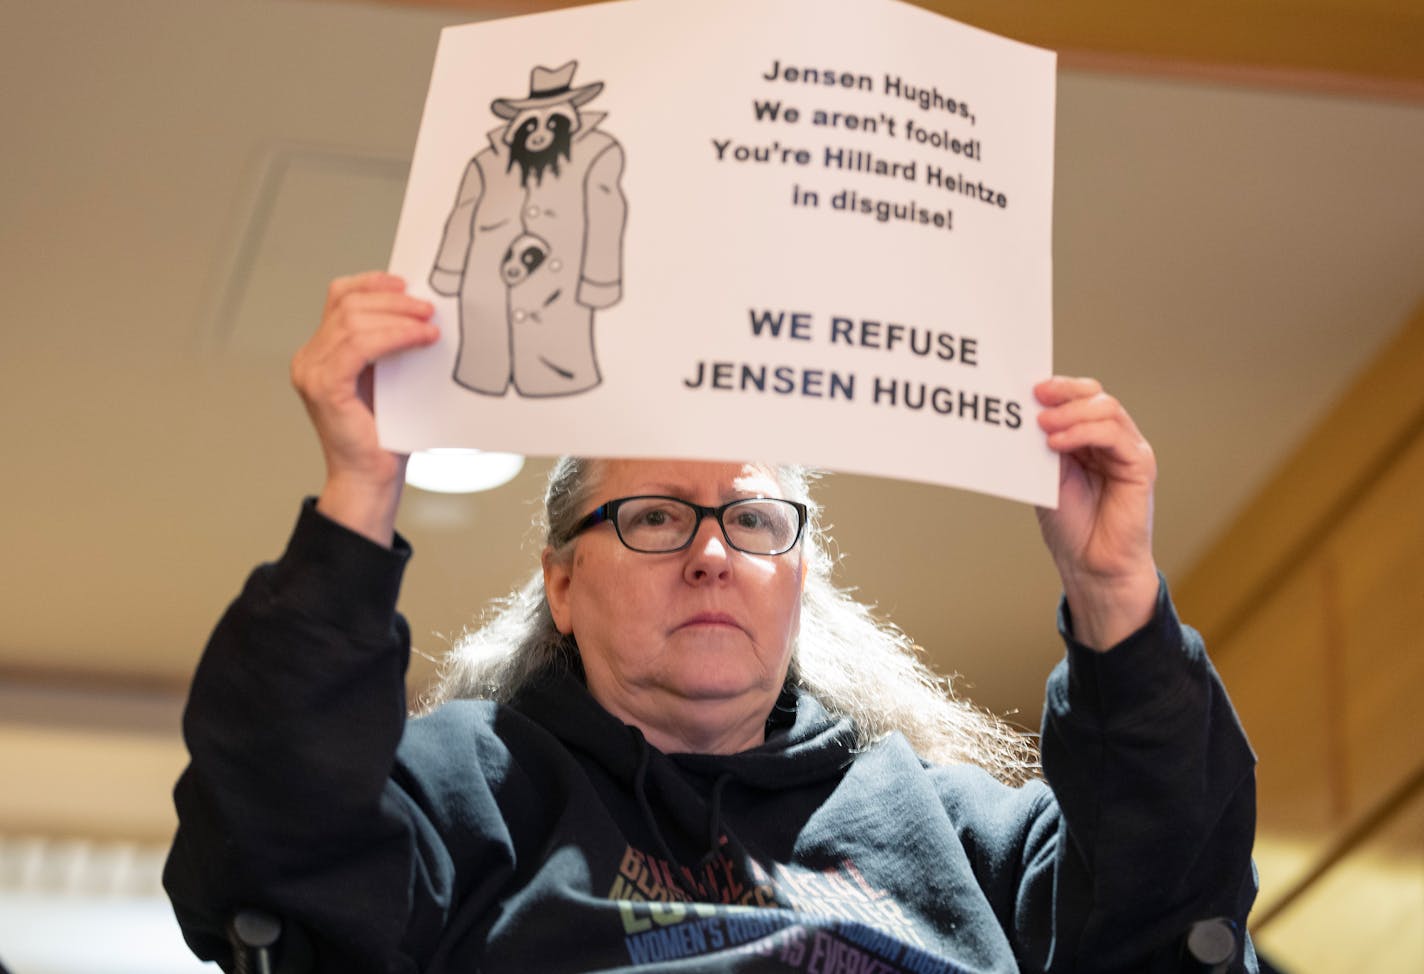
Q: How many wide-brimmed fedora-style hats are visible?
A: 1